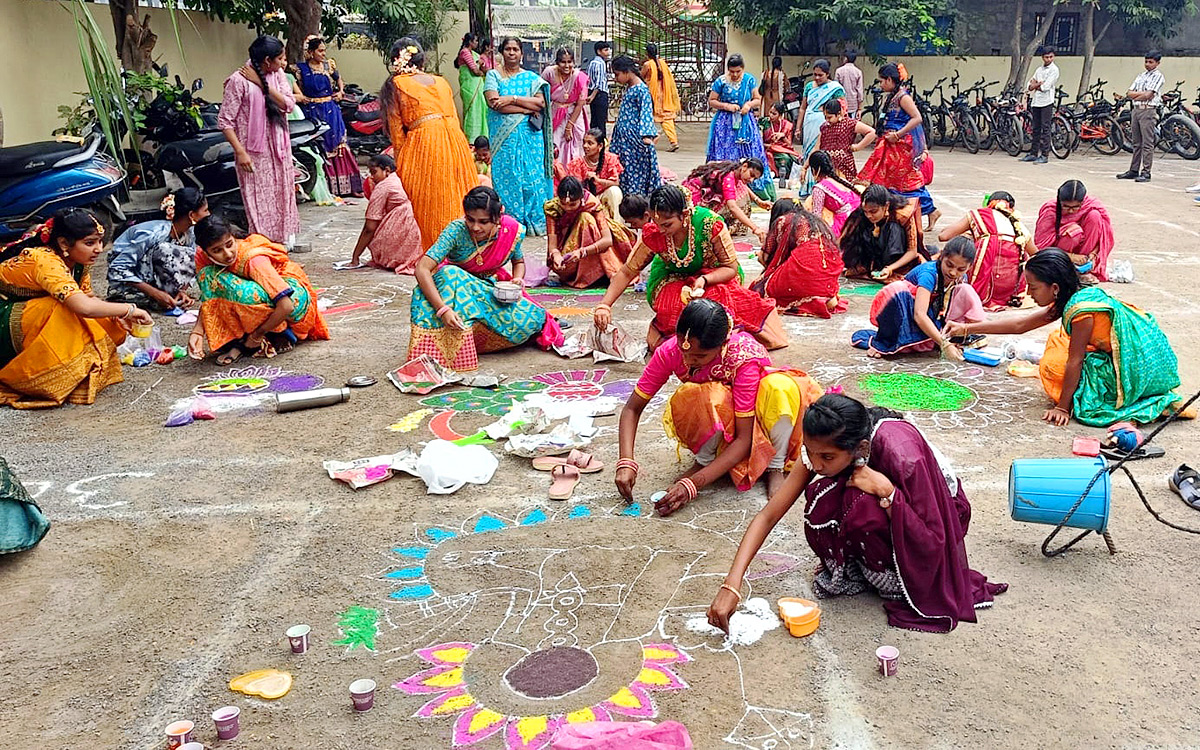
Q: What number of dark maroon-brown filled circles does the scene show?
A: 1